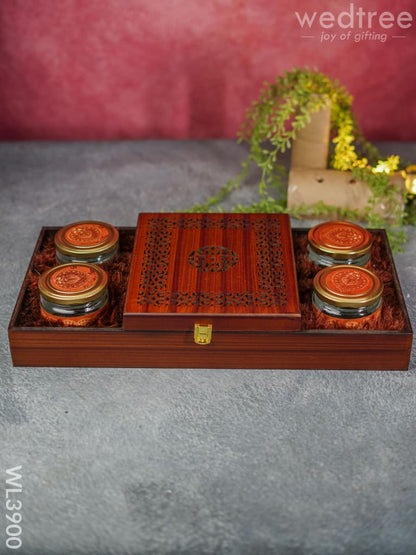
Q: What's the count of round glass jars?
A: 4